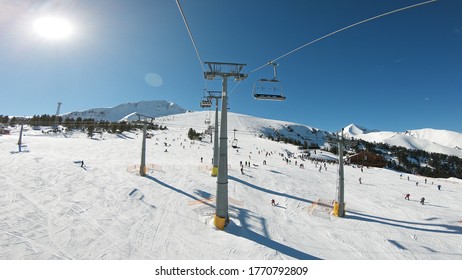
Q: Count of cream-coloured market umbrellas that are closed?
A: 0